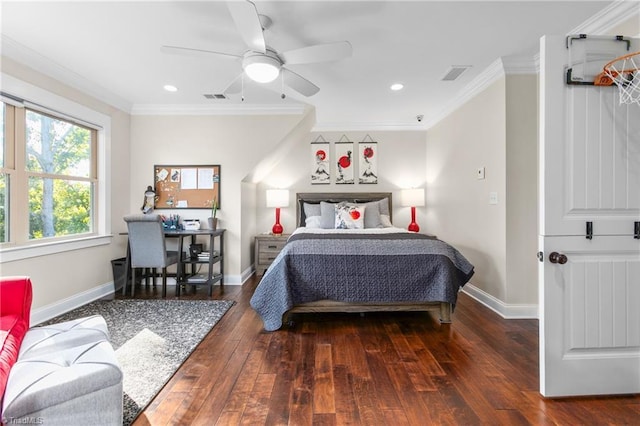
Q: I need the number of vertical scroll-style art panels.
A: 3